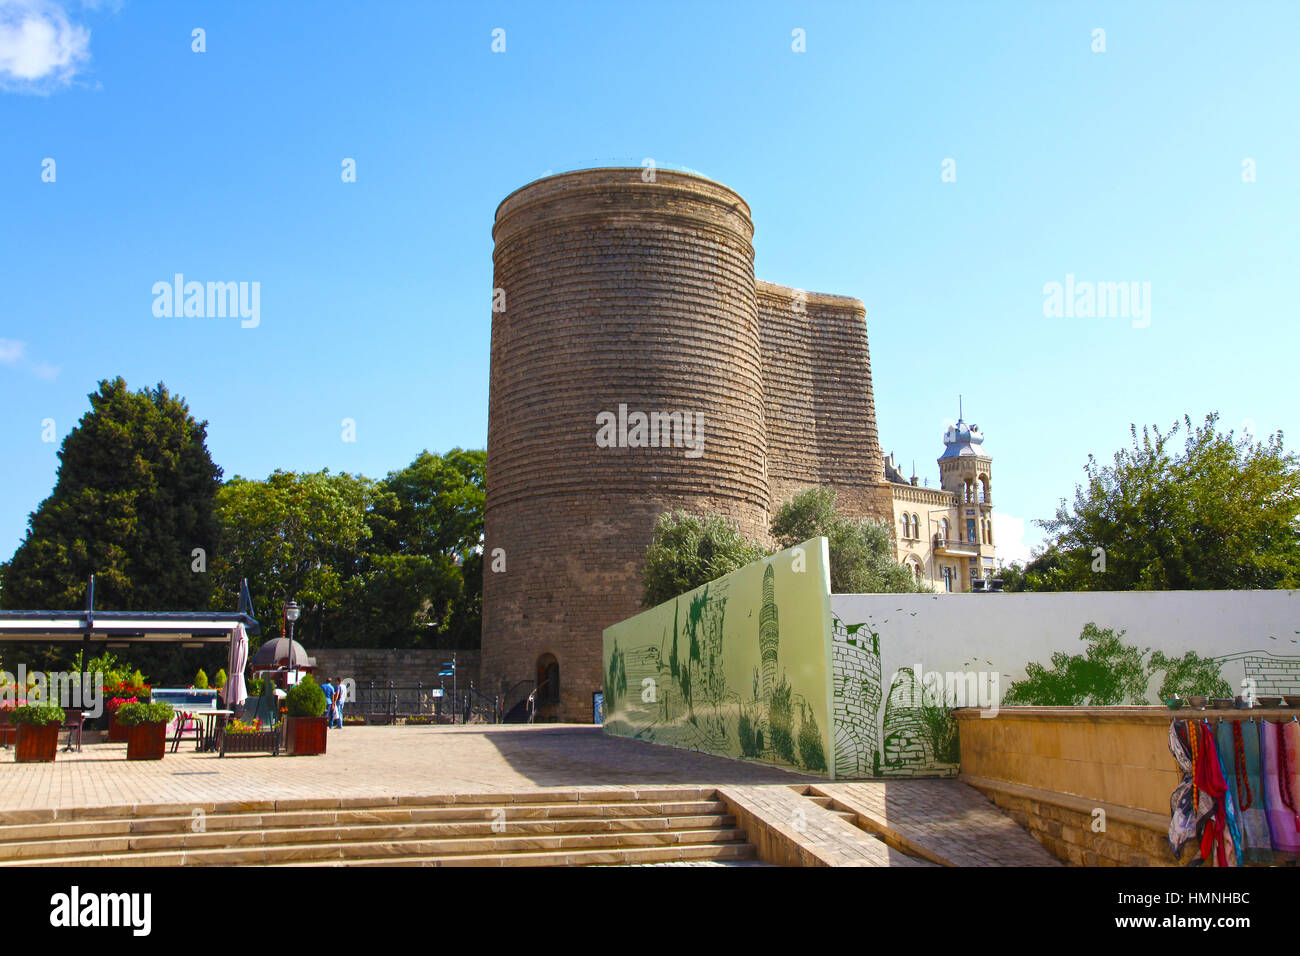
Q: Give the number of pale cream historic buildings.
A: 1